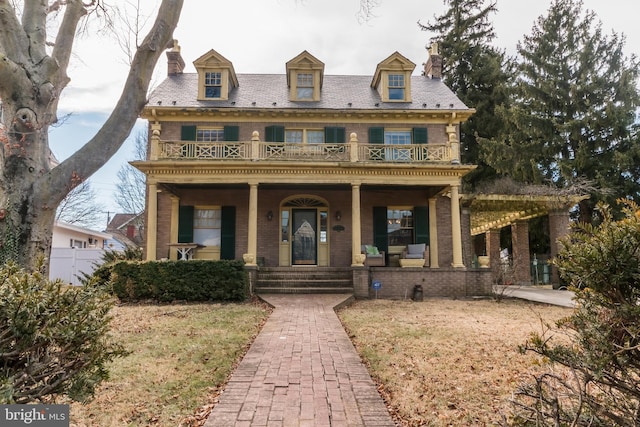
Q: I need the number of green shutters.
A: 10